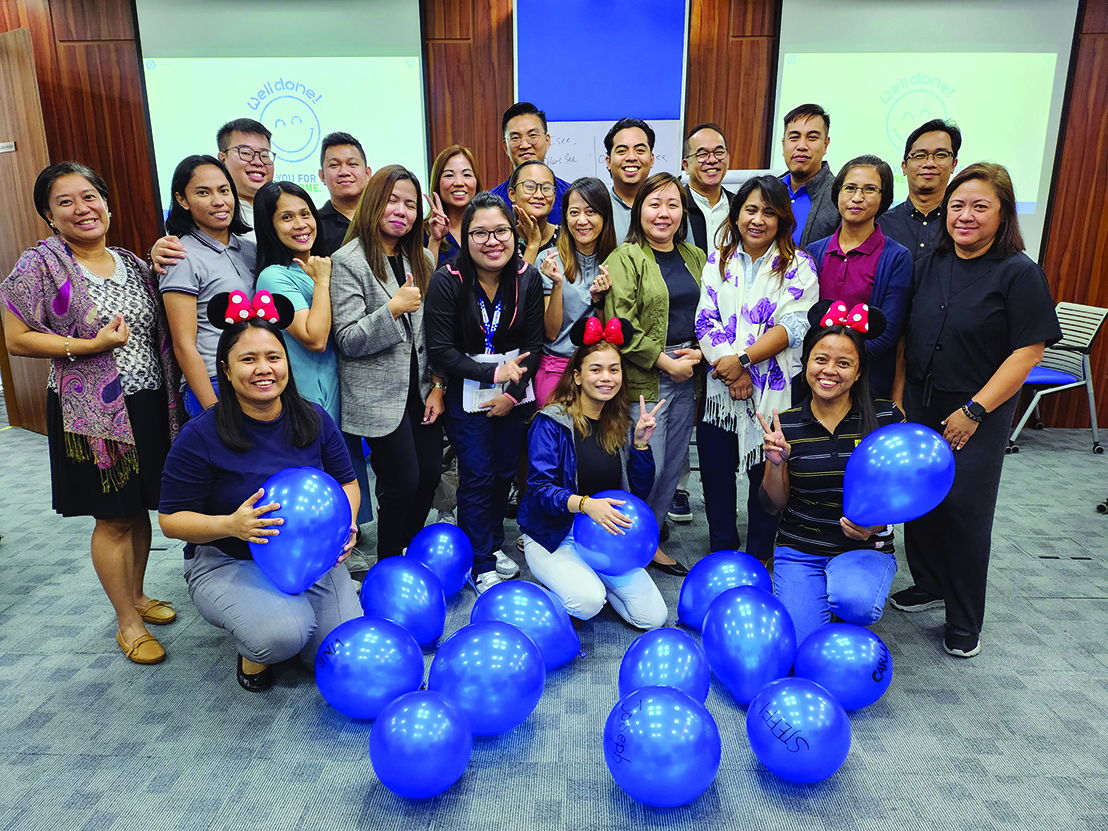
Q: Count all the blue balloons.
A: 15